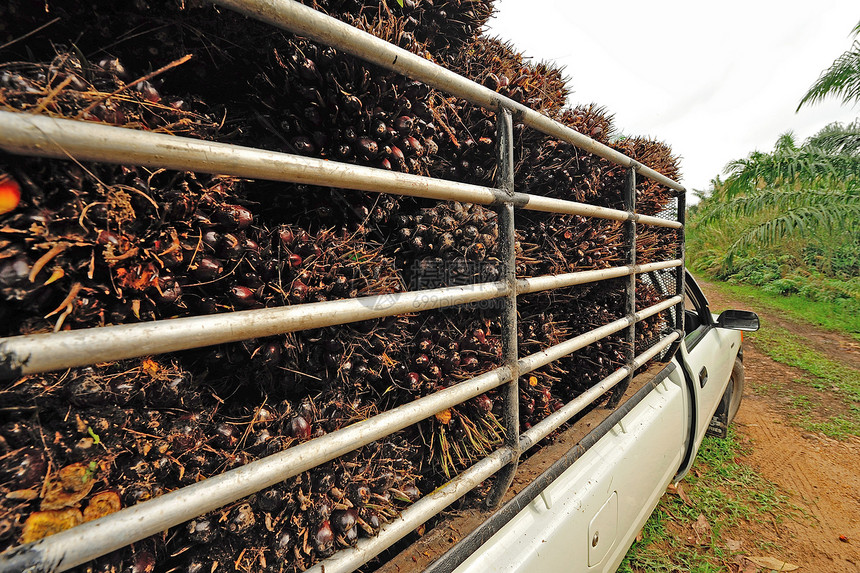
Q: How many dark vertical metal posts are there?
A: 3